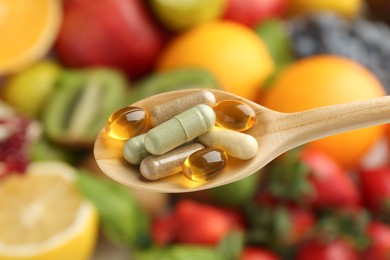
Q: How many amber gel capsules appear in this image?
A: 3